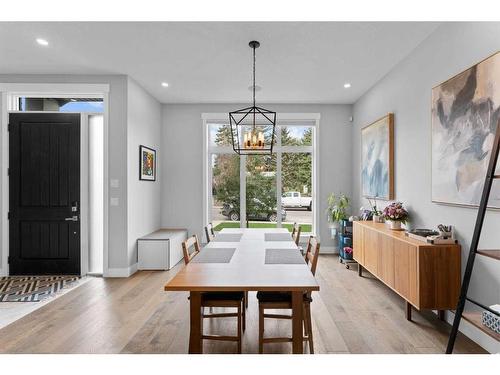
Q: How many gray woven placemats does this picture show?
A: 4